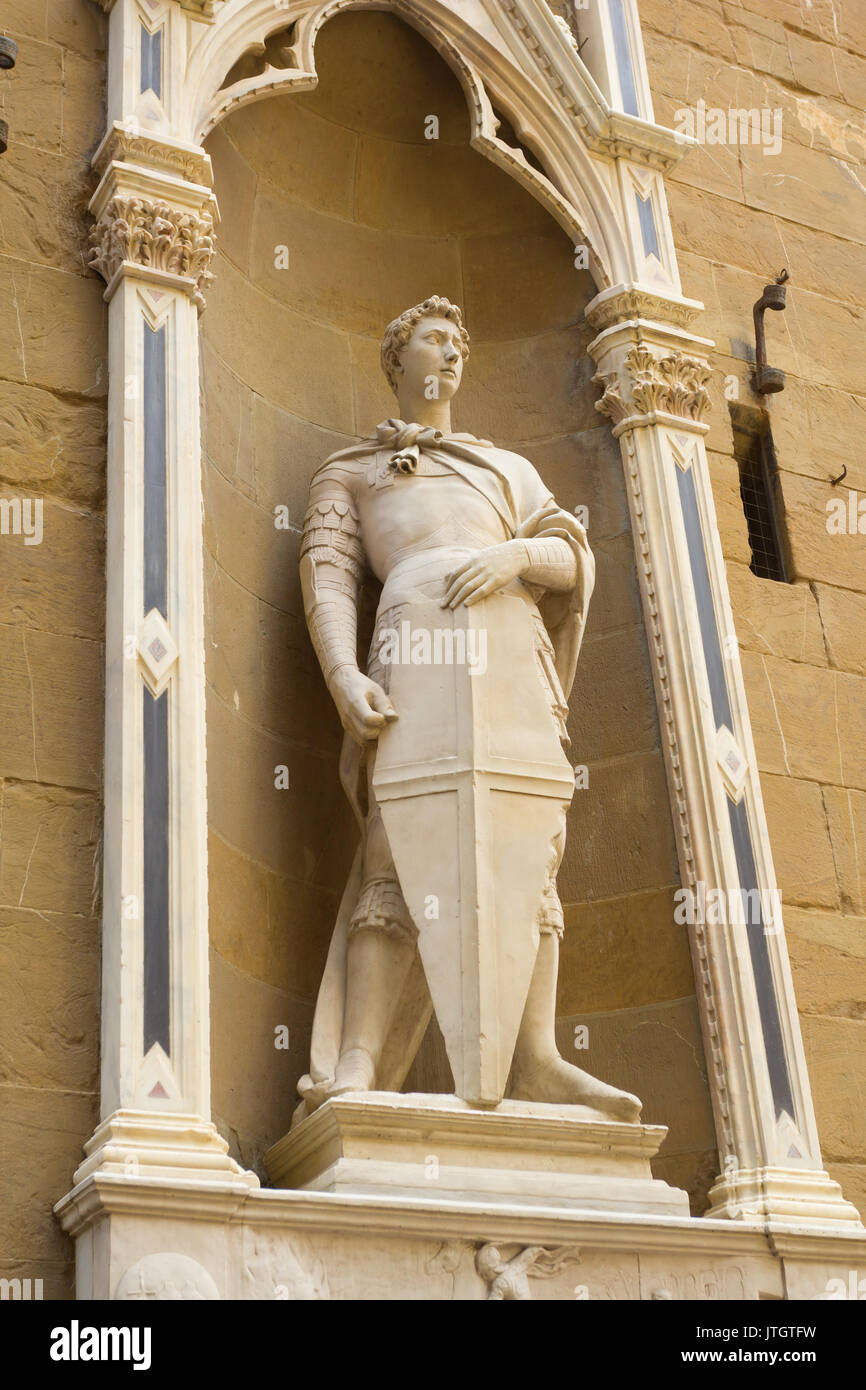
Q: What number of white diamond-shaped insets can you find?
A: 2